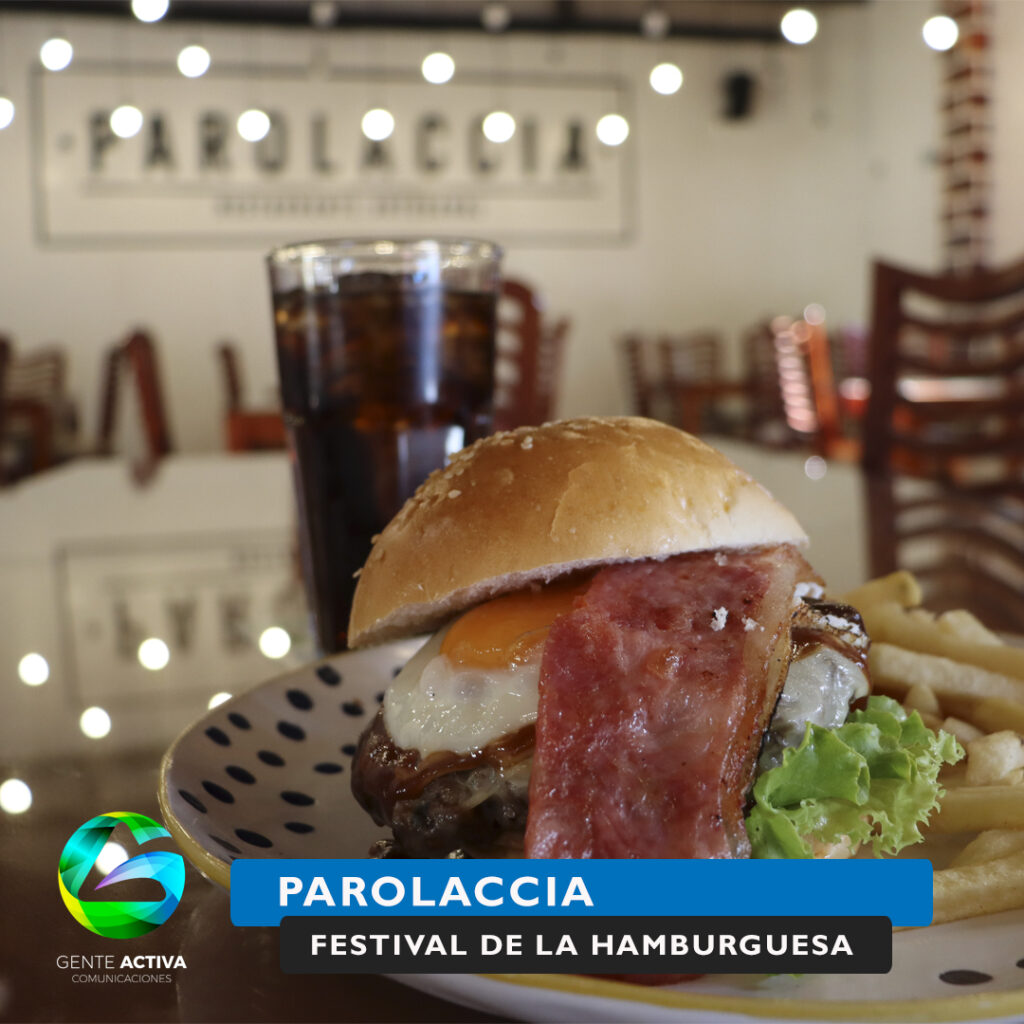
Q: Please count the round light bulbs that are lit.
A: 13